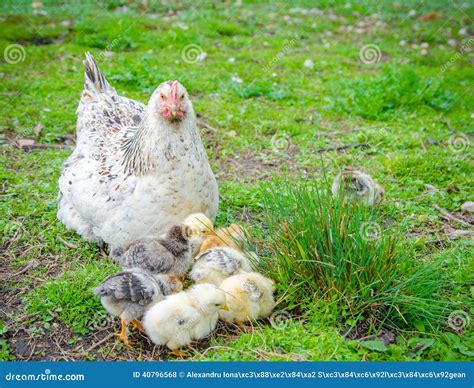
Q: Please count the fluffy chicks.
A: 8